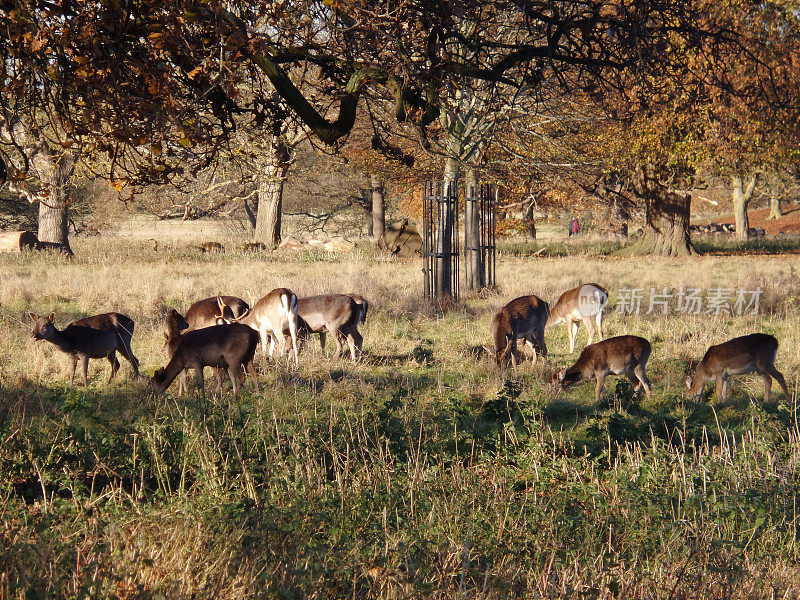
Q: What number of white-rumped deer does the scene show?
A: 2